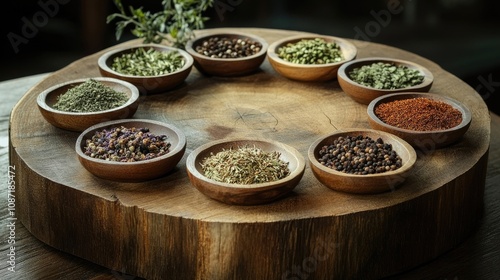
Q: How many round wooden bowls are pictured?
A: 9